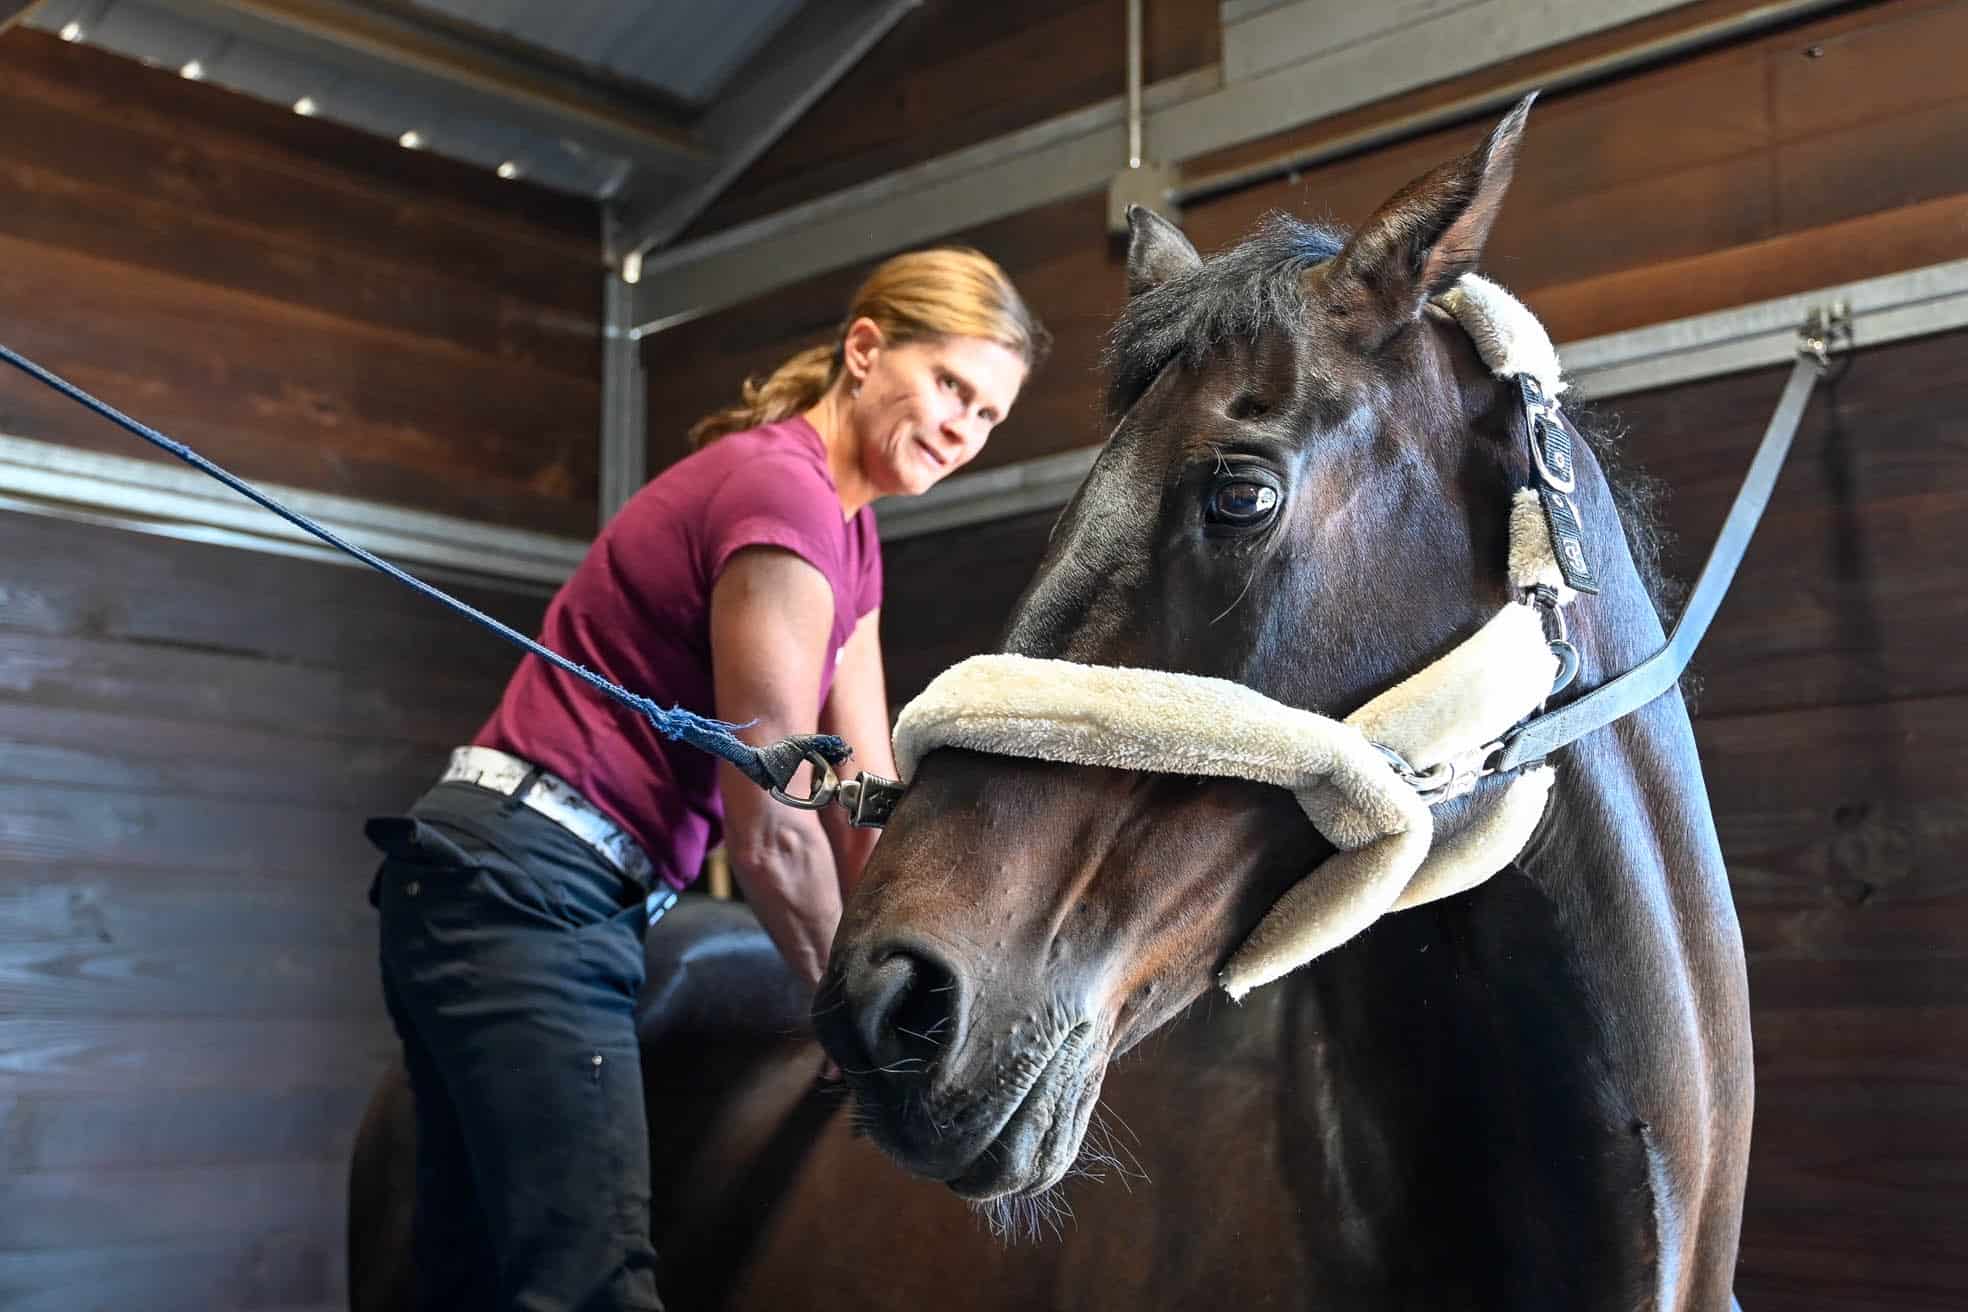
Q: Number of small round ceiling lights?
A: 5